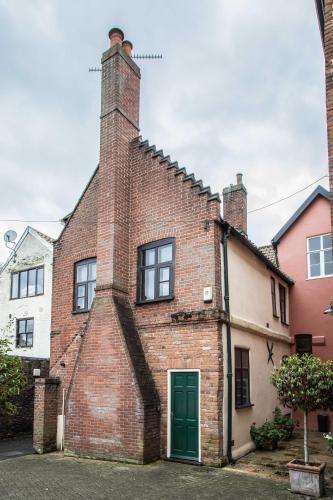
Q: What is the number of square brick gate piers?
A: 1